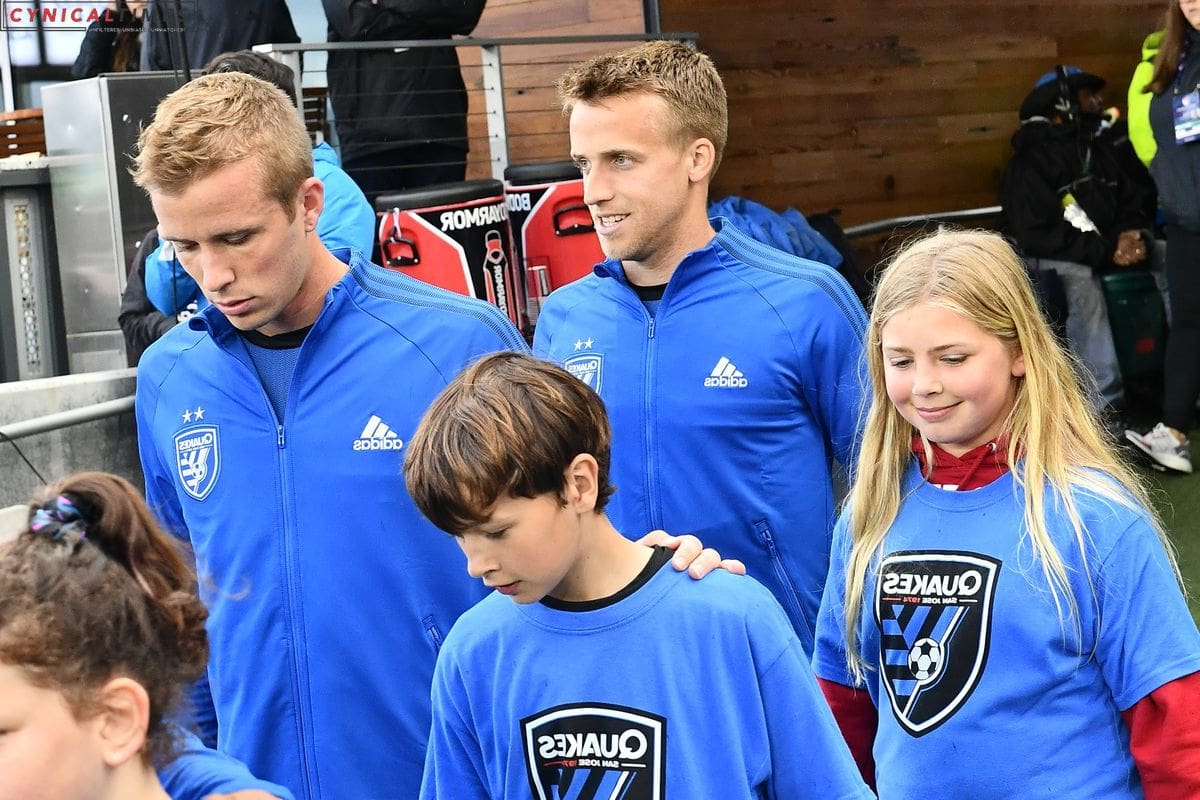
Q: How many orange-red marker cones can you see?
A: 0